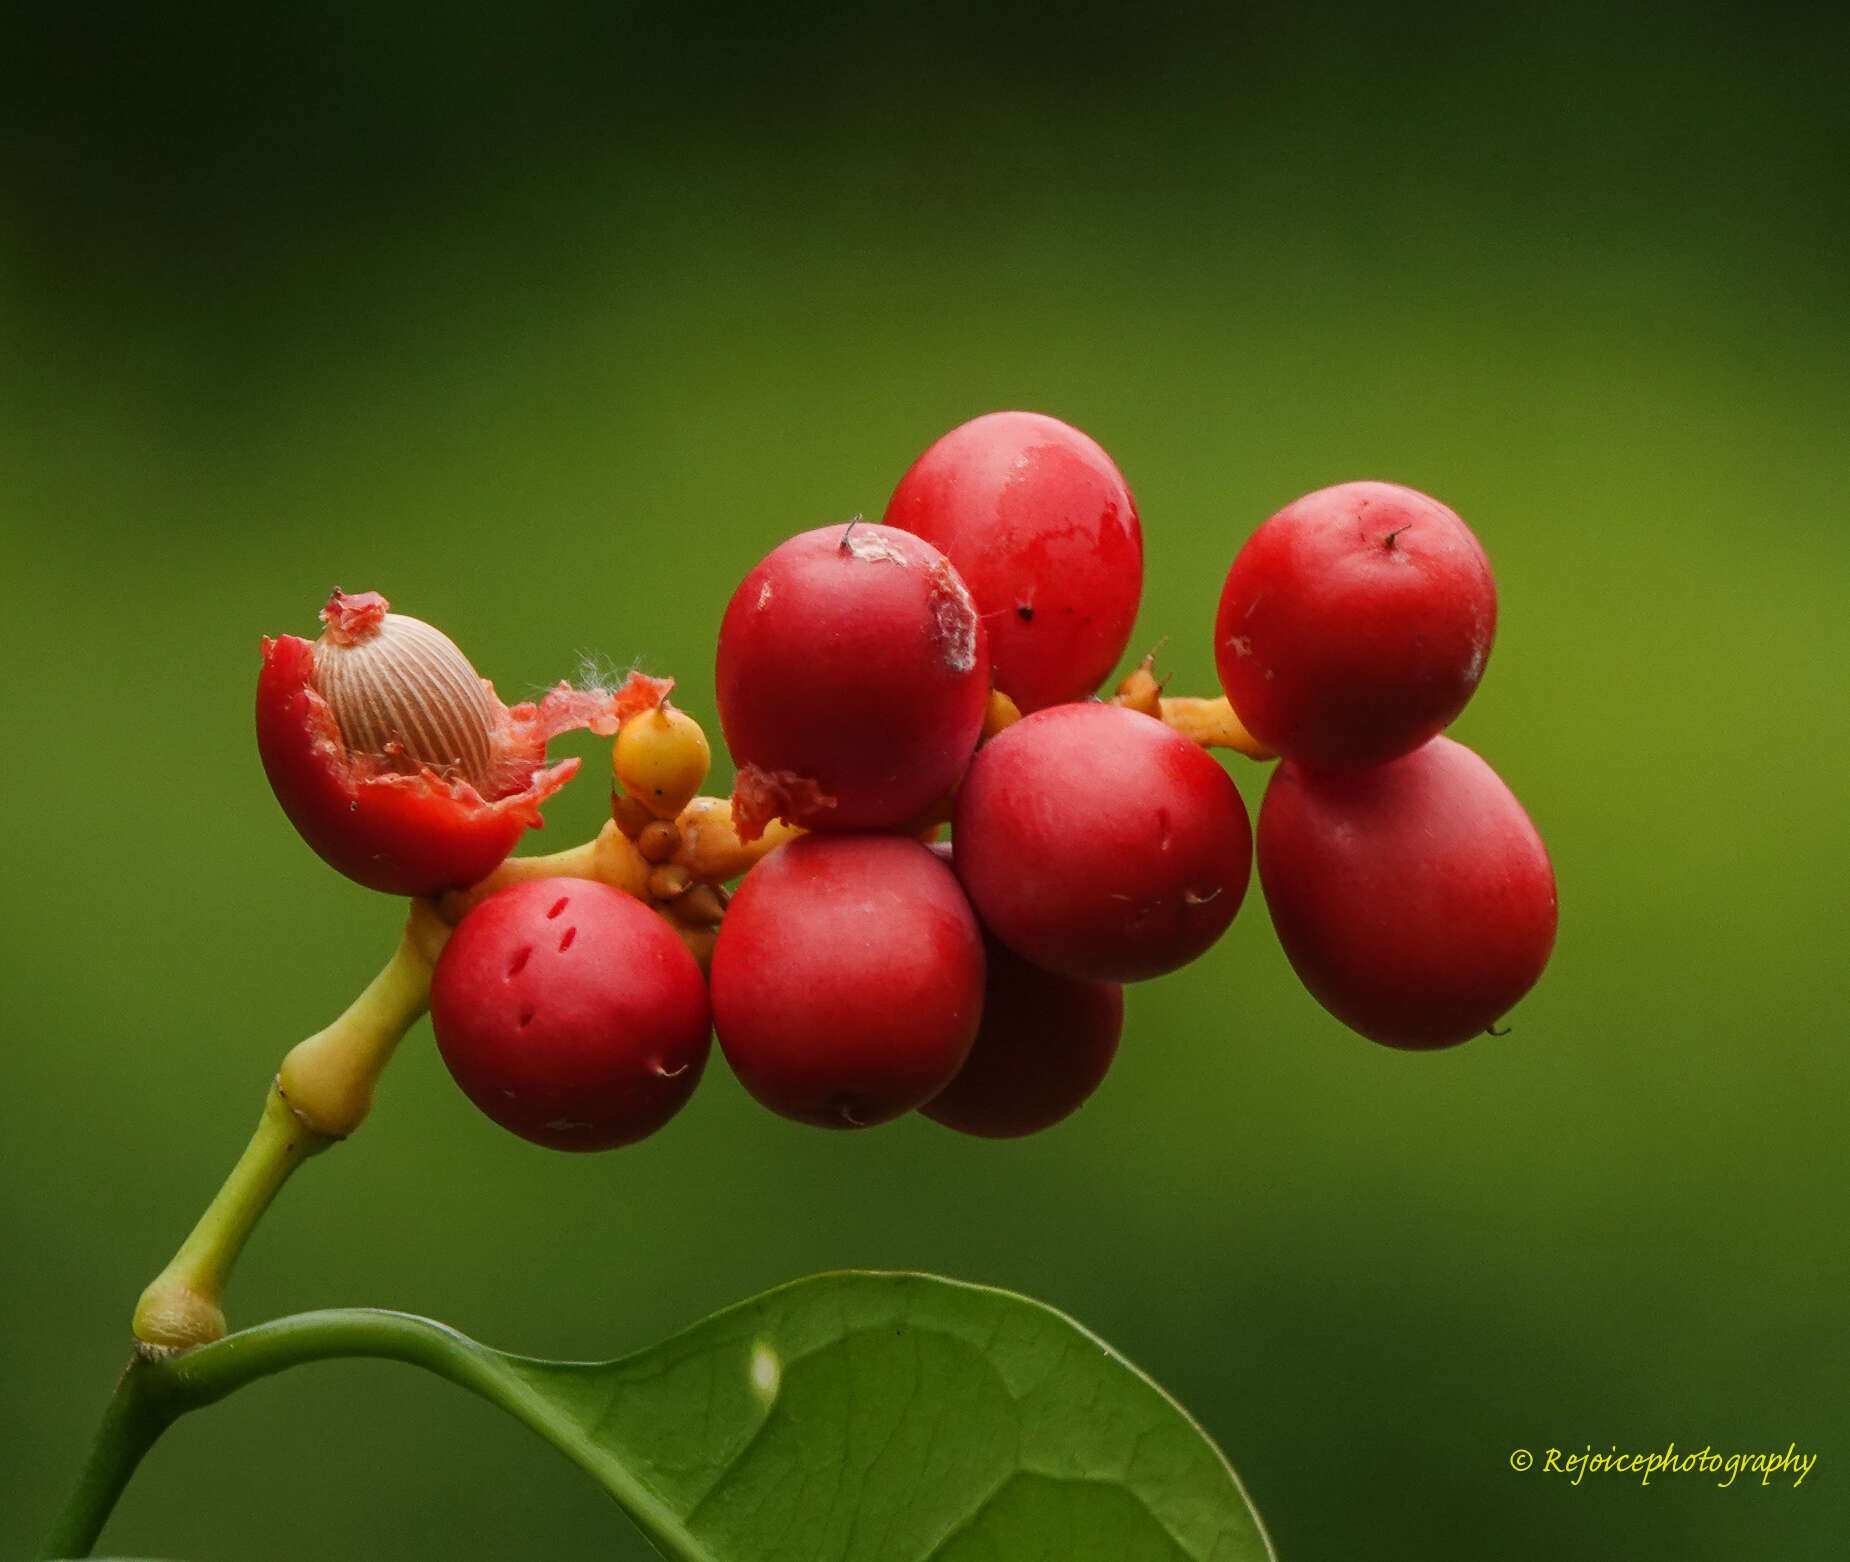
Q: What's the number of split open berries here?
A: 1